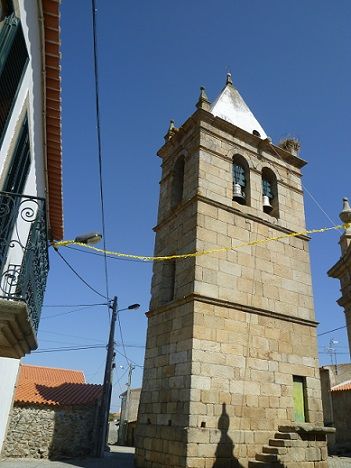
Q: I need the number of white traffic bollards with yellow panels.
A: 0